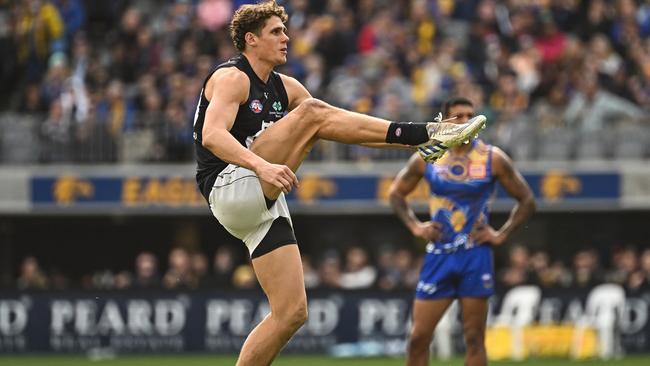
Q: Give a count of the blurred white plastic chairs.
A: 3